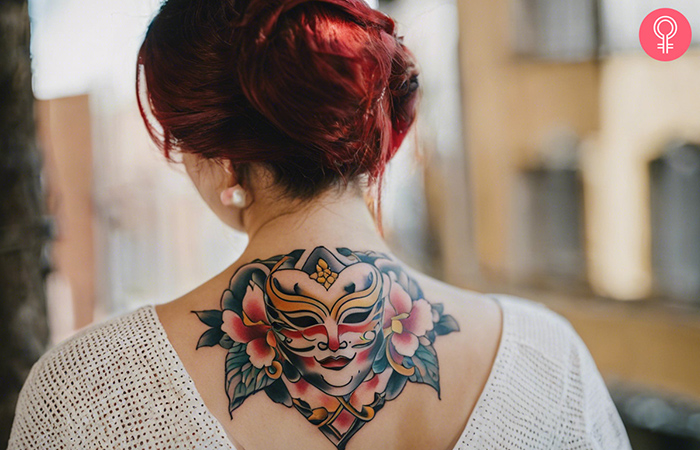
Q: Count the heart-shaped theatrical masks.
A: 1